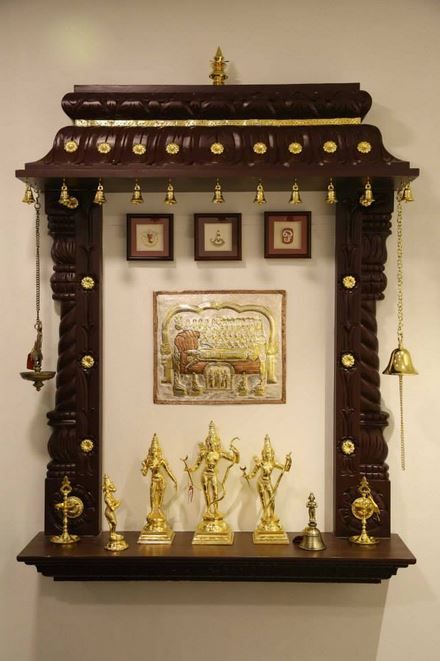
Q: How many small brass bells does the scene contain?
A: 11